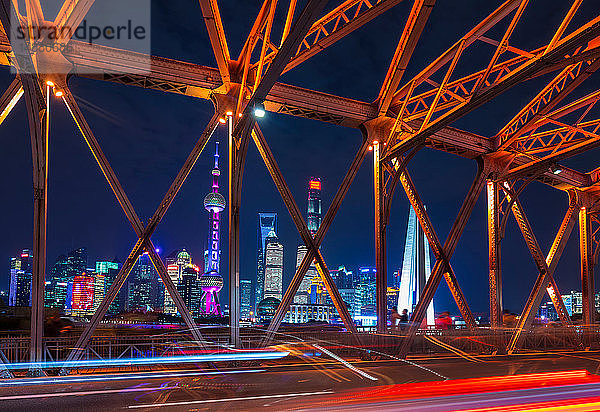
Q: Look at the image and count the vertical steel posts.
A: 5